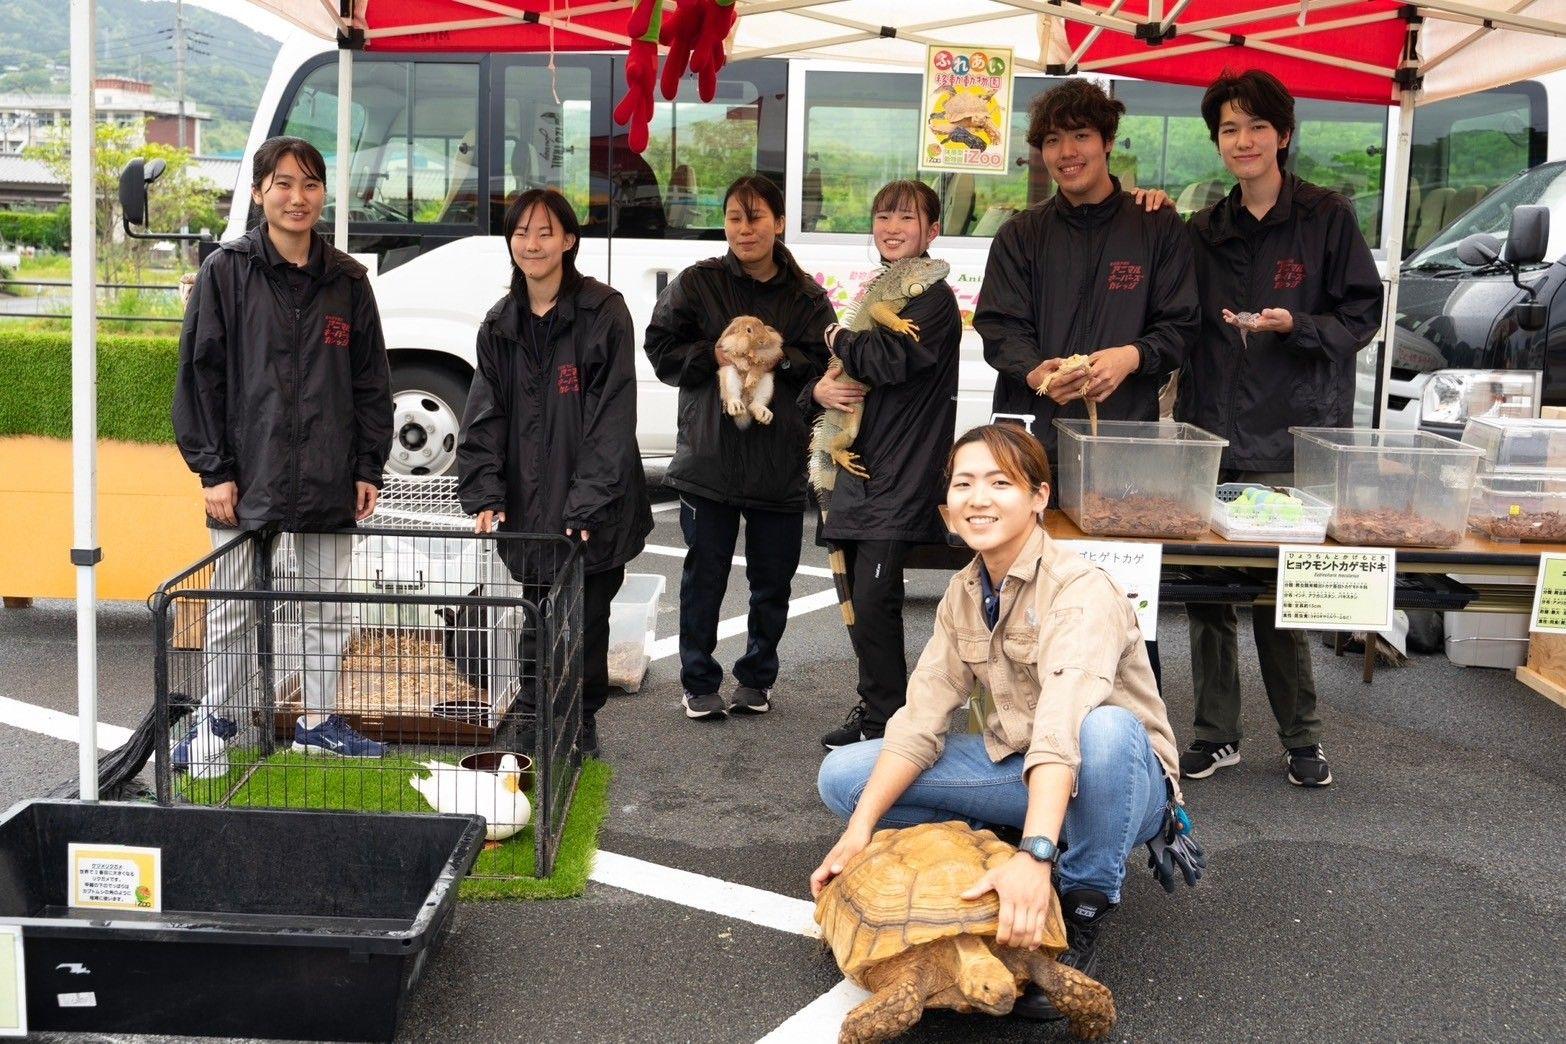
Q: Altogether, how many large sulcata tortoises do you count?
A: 1